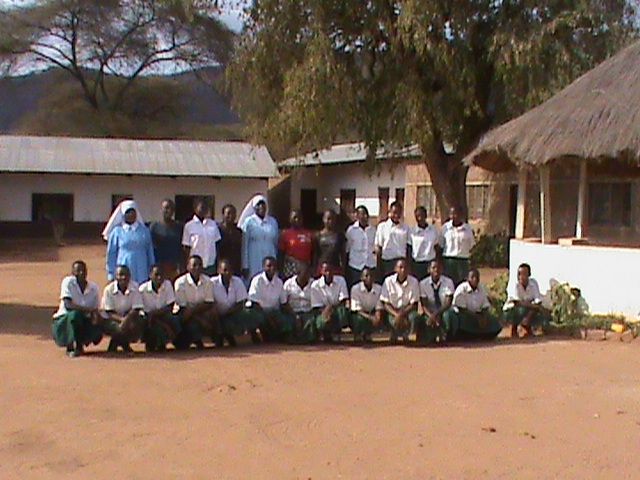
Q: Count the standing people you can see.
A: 11